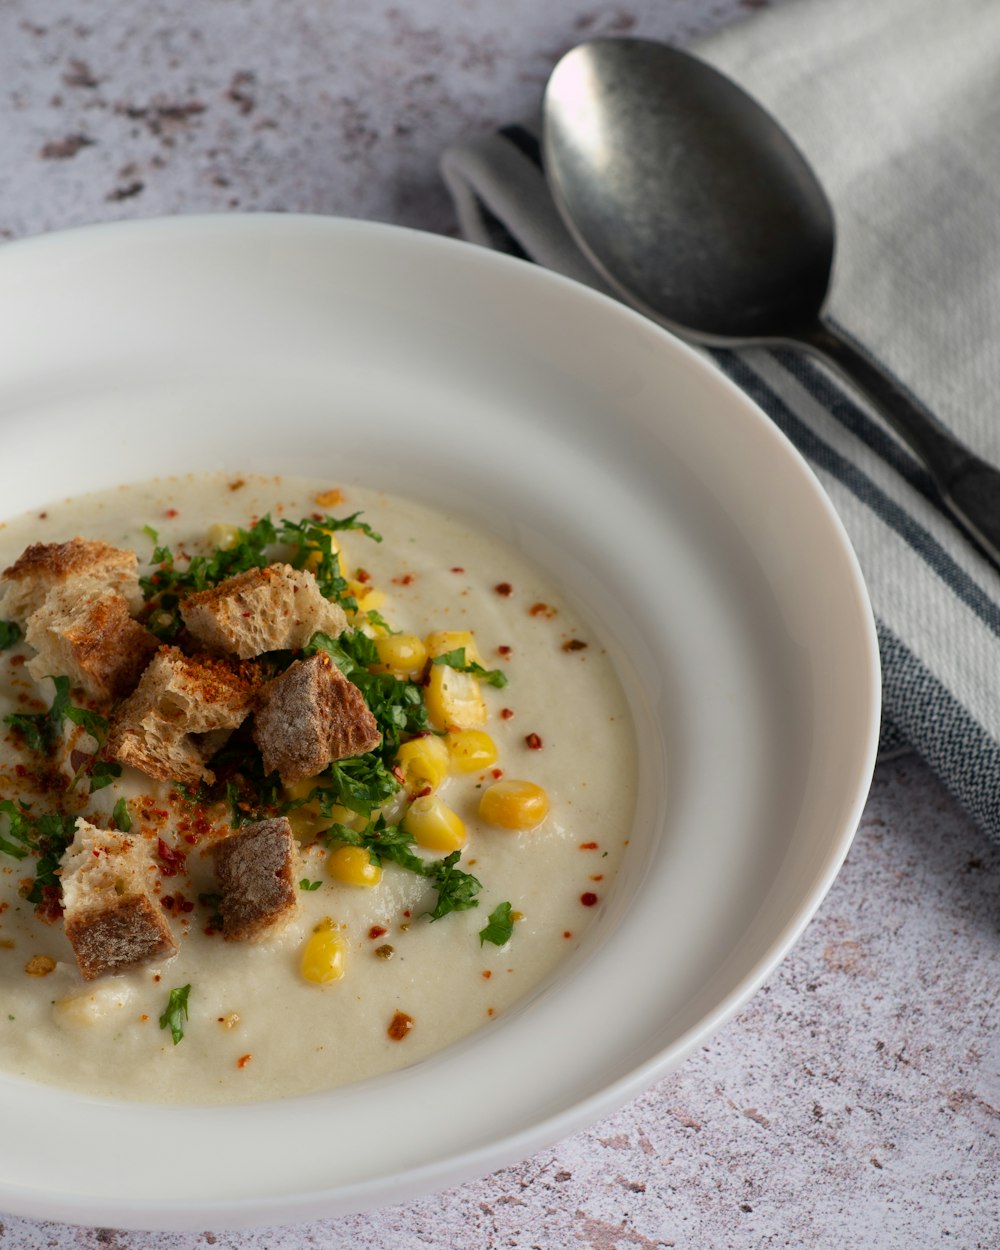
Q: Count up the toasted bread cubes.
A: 7